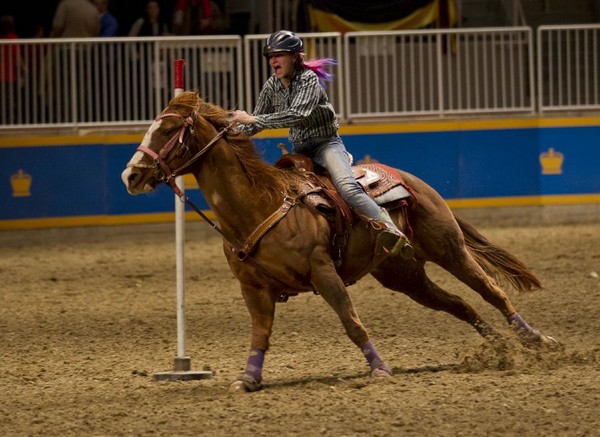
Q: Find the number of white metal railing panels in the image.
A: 4